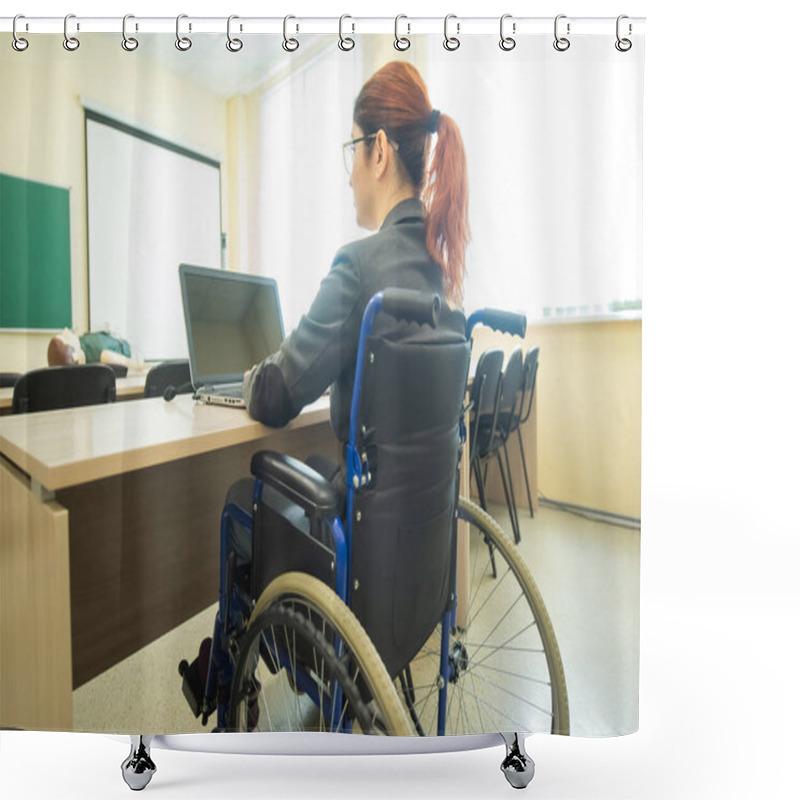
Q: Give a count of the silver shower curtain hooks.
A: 12